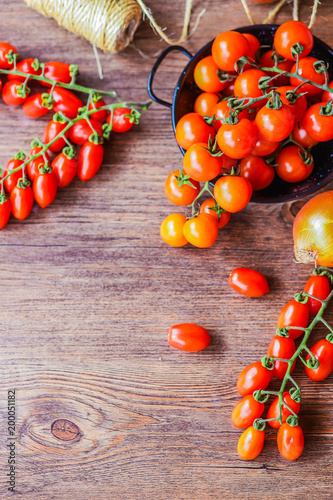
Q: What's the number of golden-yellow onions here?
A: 1